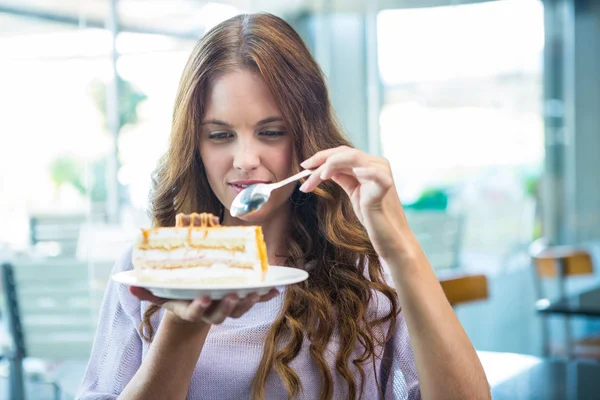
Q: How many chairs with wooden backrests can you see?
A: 2